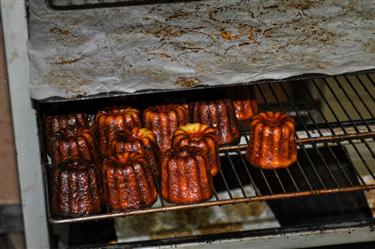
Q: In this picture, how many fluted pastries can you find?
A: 12